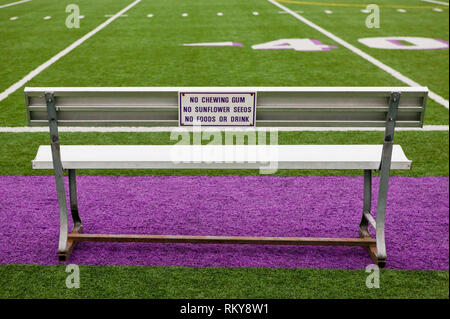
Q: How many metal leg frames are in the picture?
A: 2